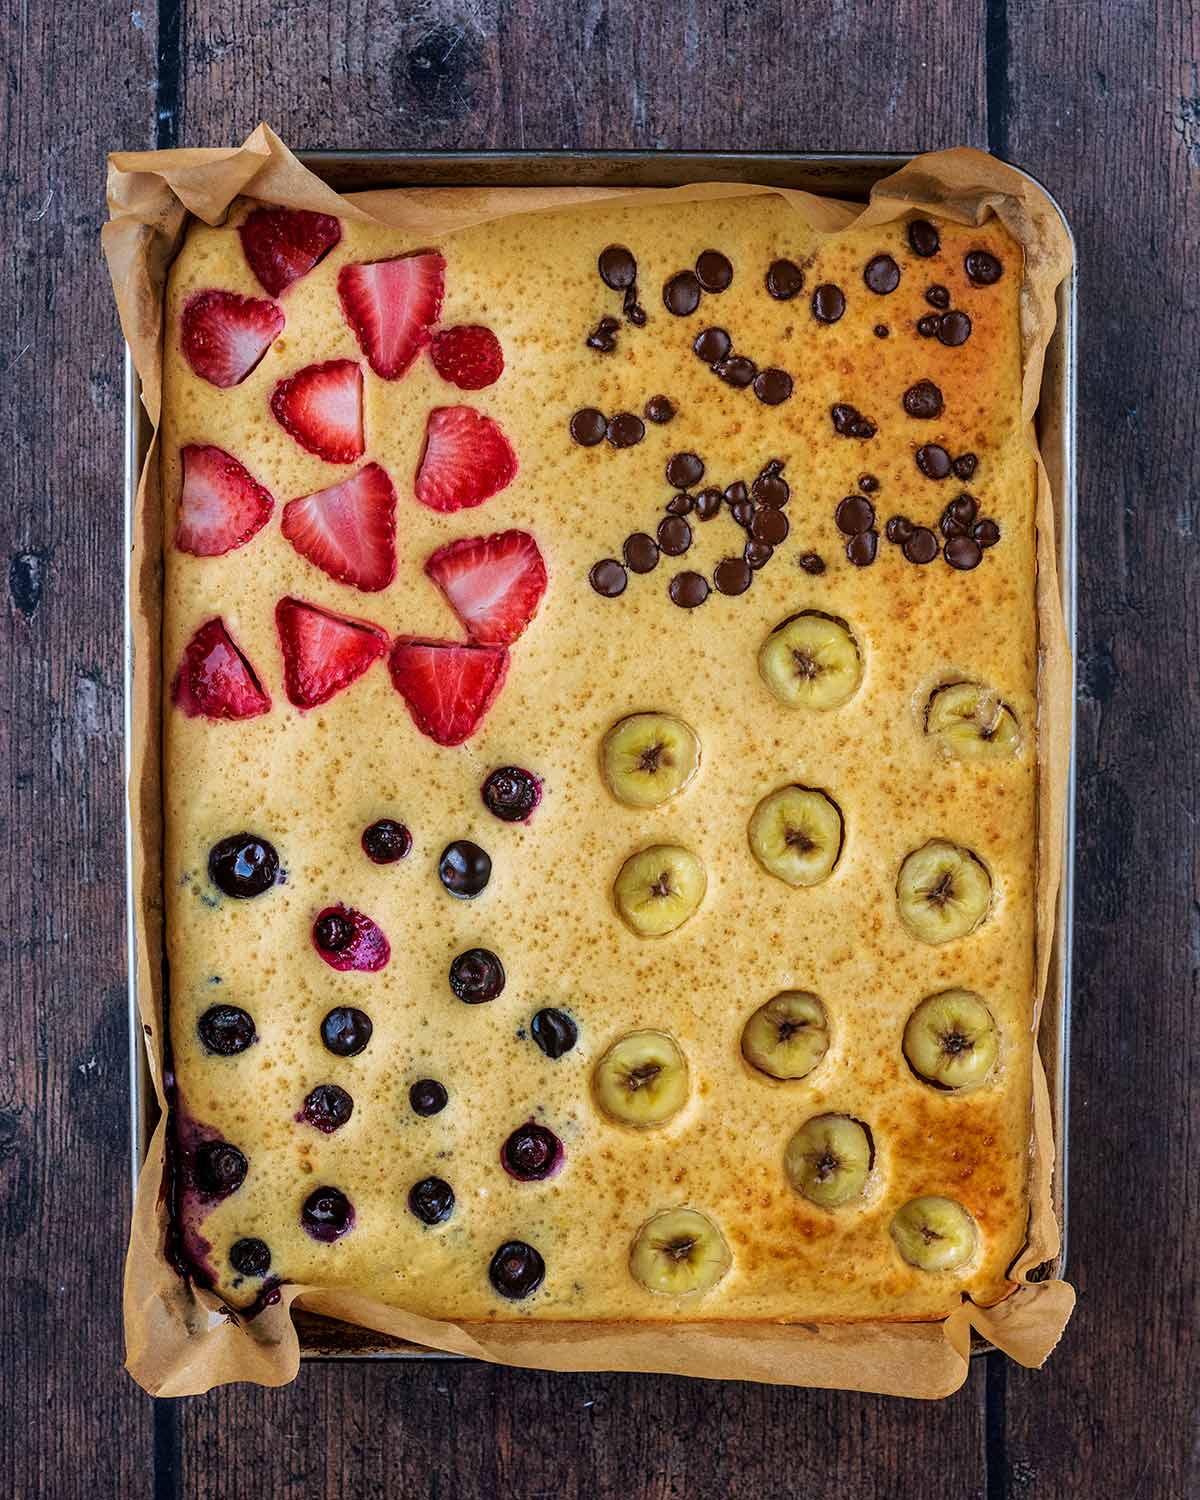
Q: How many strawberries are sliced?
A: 12